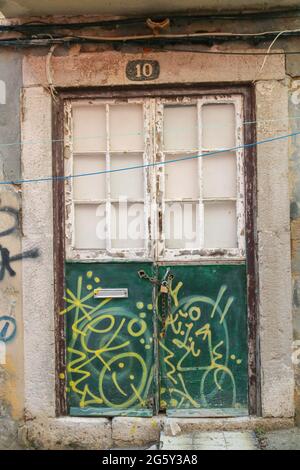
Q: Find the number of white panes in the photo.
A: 12